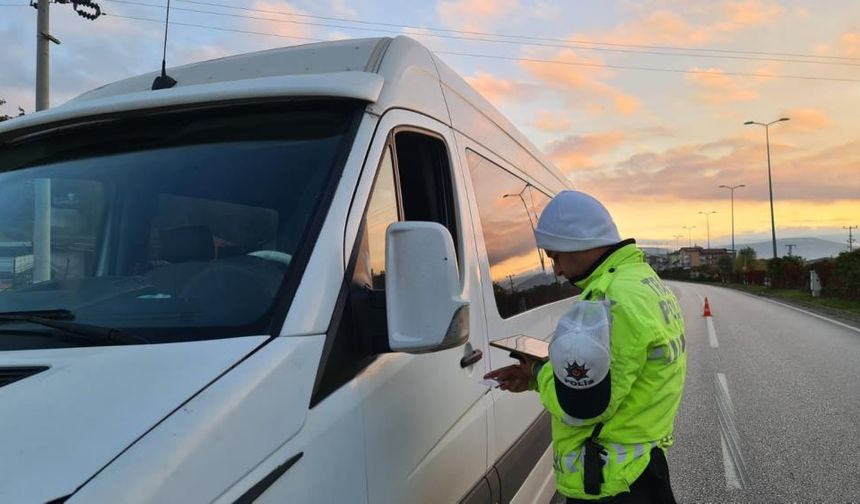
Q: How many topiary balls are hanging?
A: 0